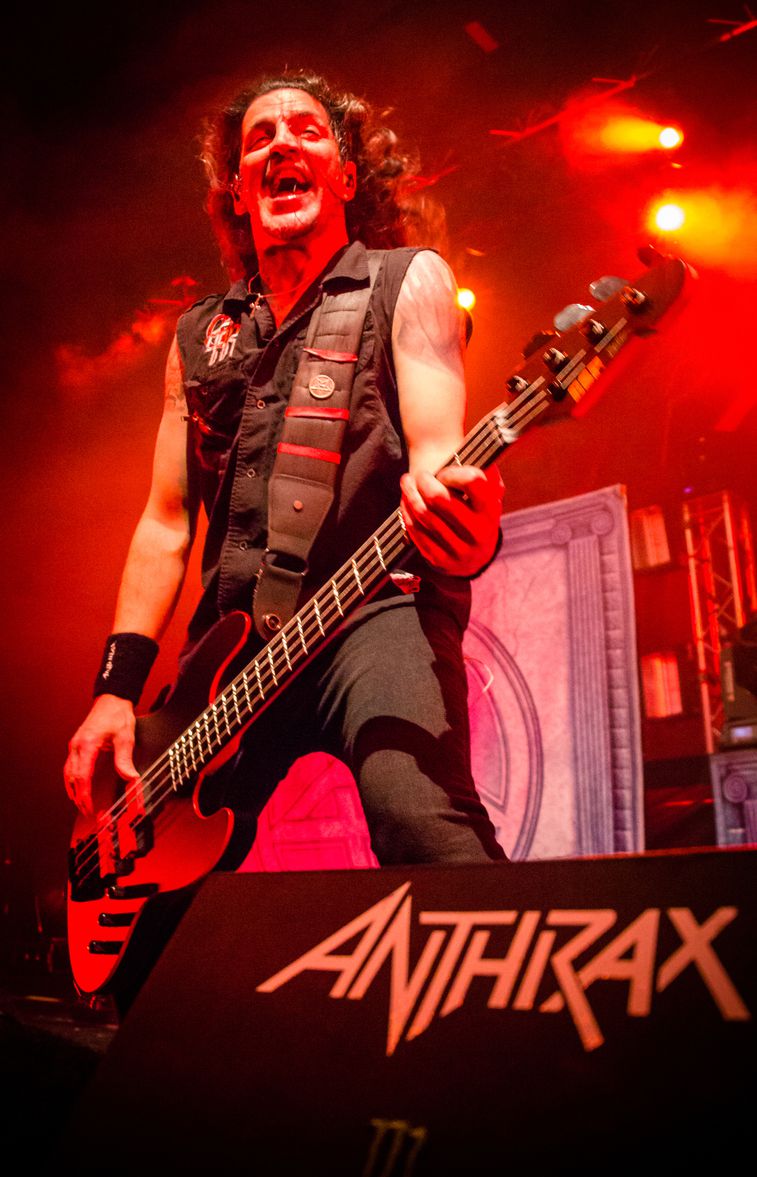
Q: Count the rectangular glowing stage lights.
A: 2